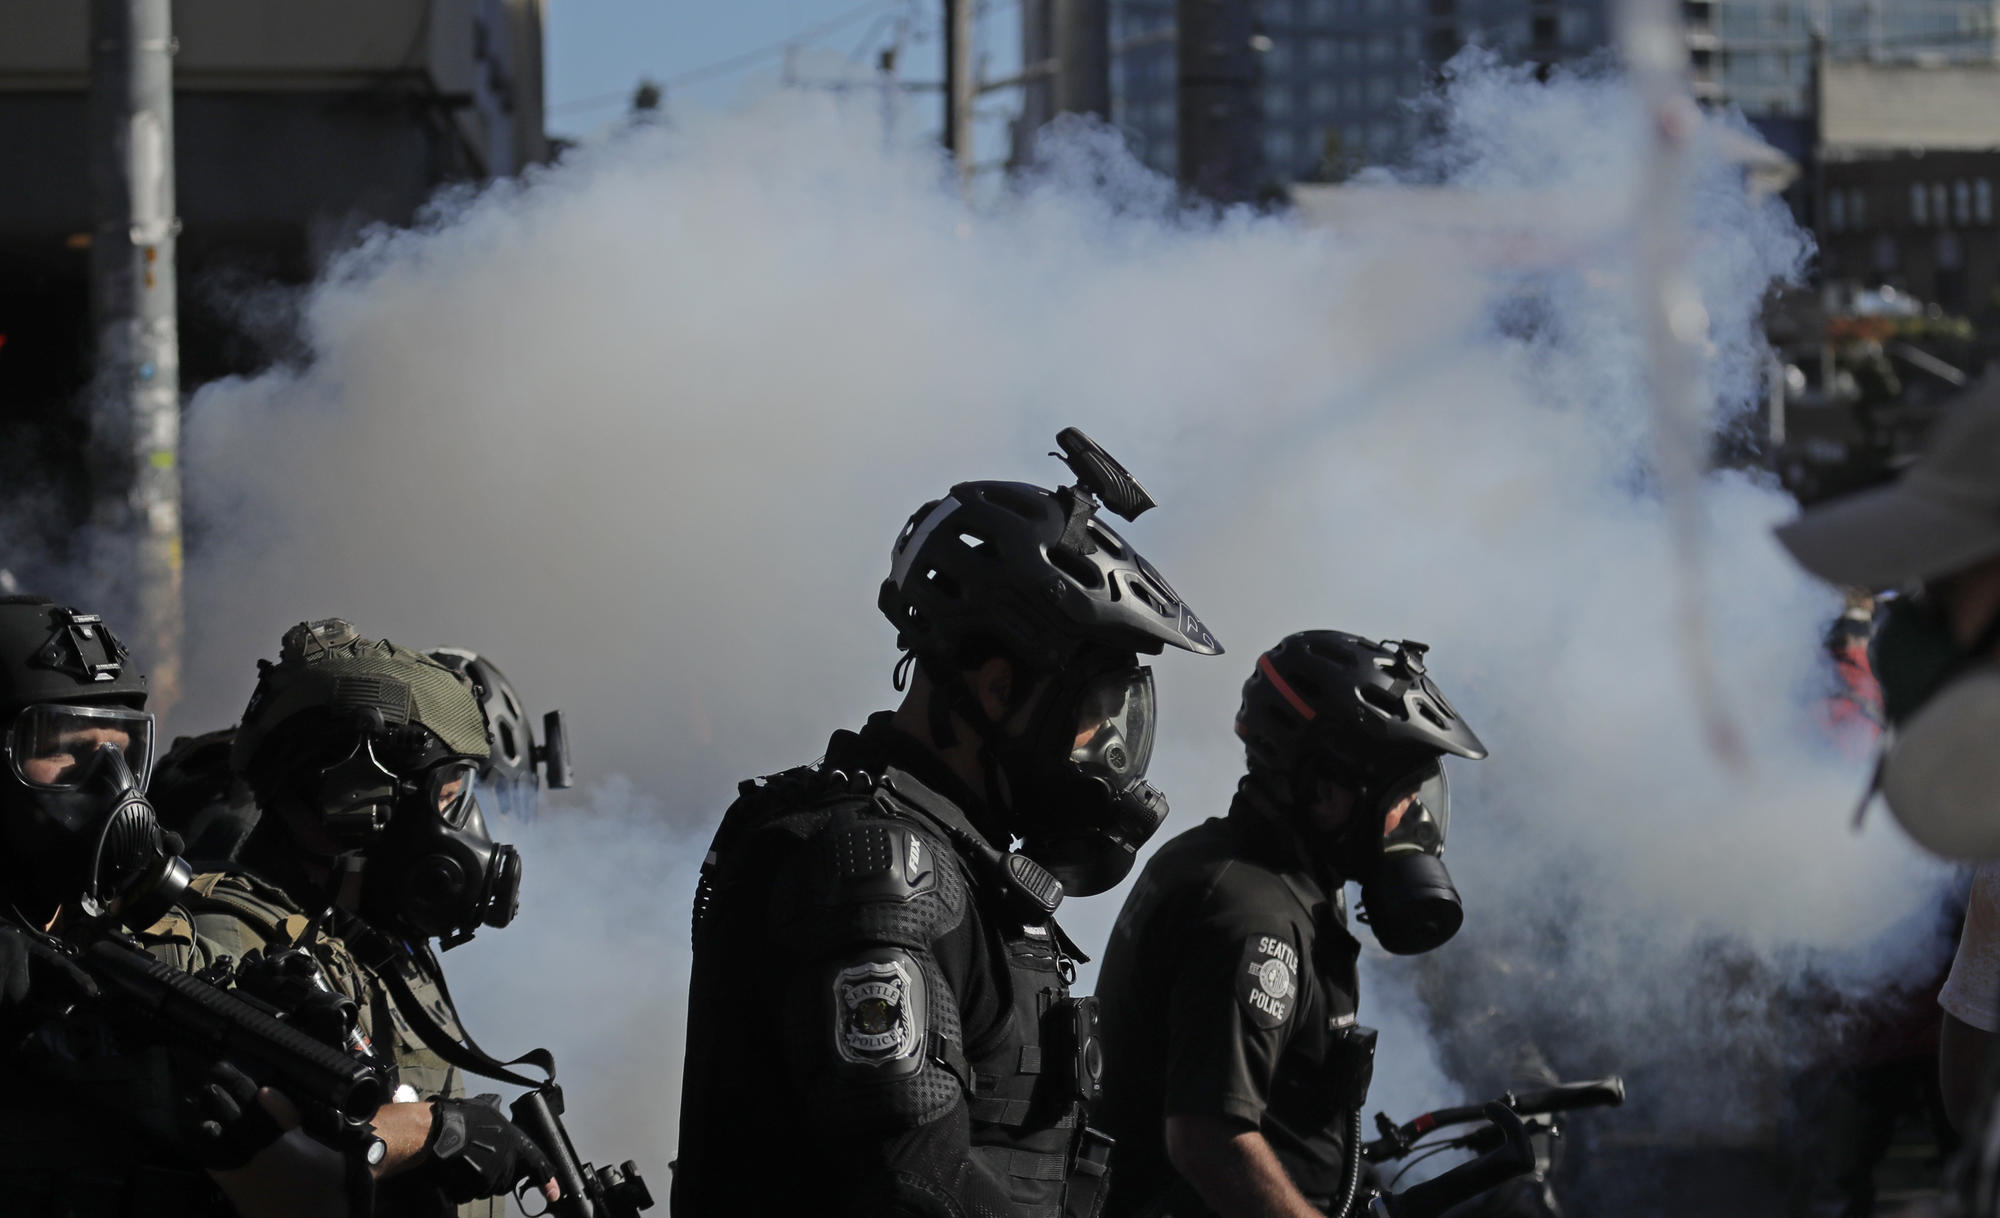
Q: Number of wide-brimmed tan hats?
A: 0